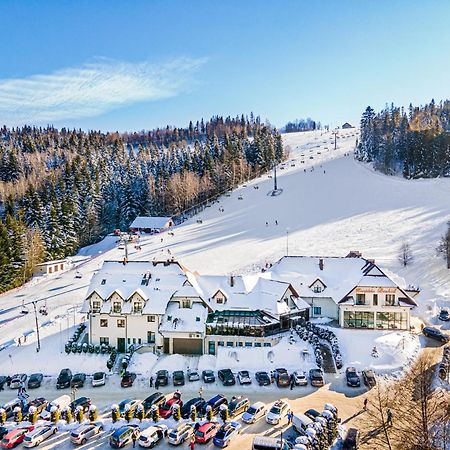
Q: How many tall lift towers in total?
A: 4